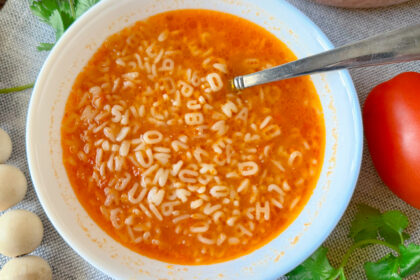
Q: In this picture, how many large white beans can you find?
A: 4